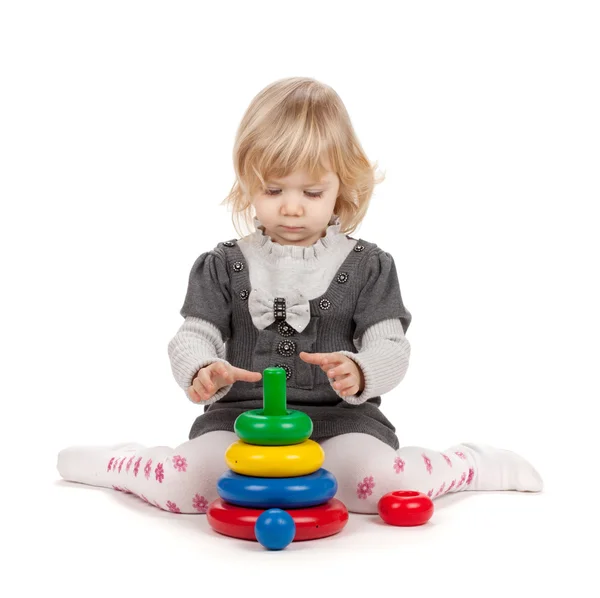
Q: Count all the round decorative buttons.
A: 9